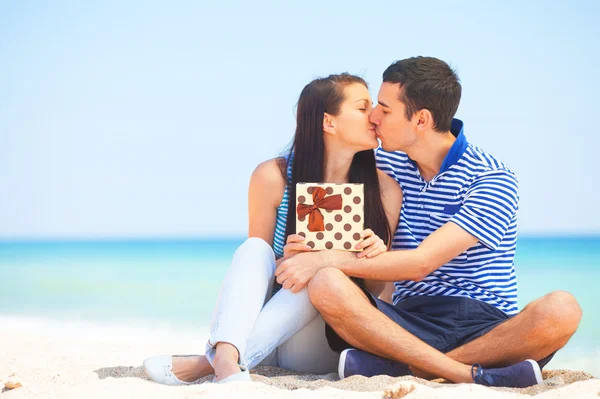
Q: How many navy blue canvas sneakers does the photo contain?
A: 2